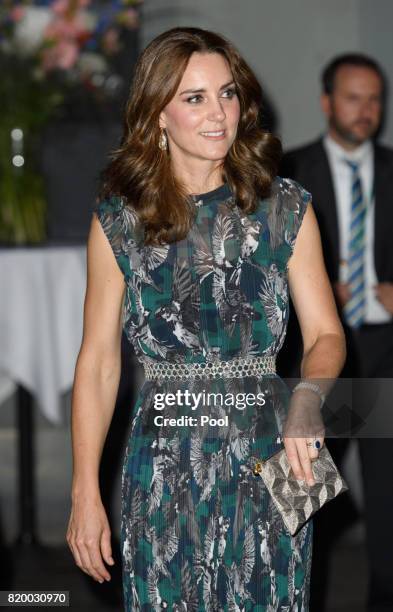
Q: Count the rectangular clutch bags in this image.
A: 1